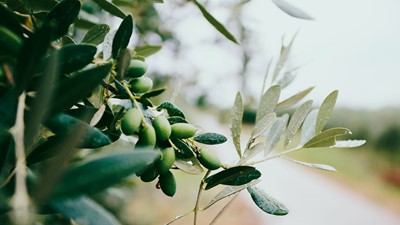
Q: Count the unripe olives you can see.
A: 10